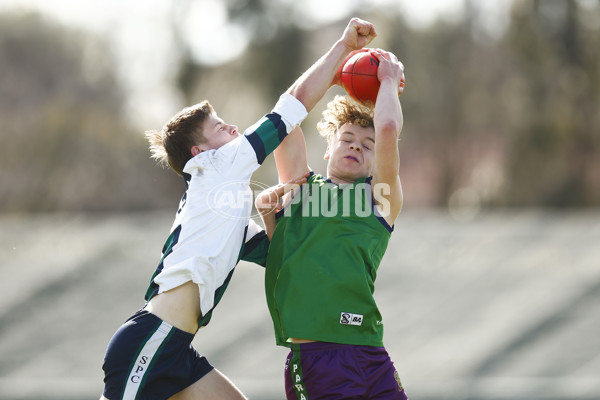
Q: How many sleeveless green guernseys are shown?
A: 1